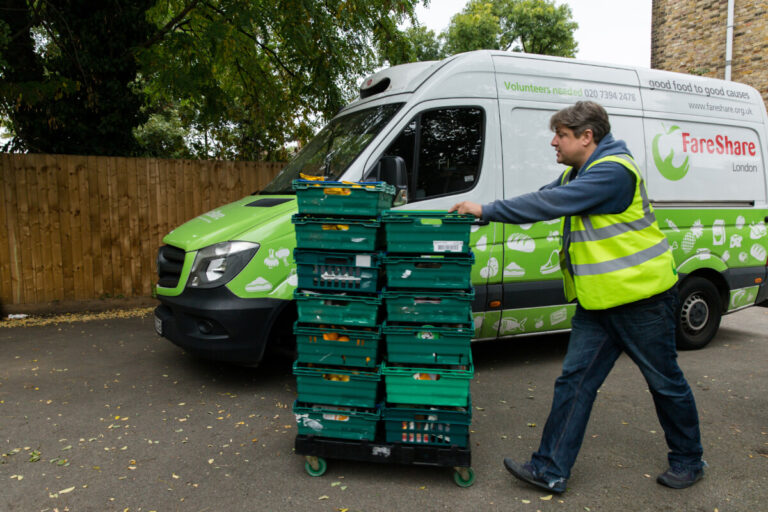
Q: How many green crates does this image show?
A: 13